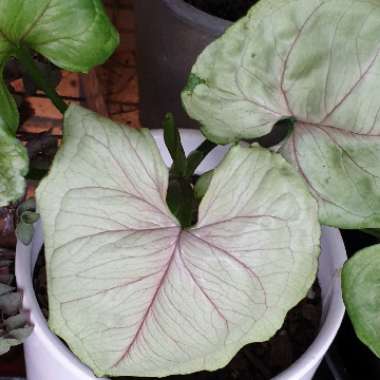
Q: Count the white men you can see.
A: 0